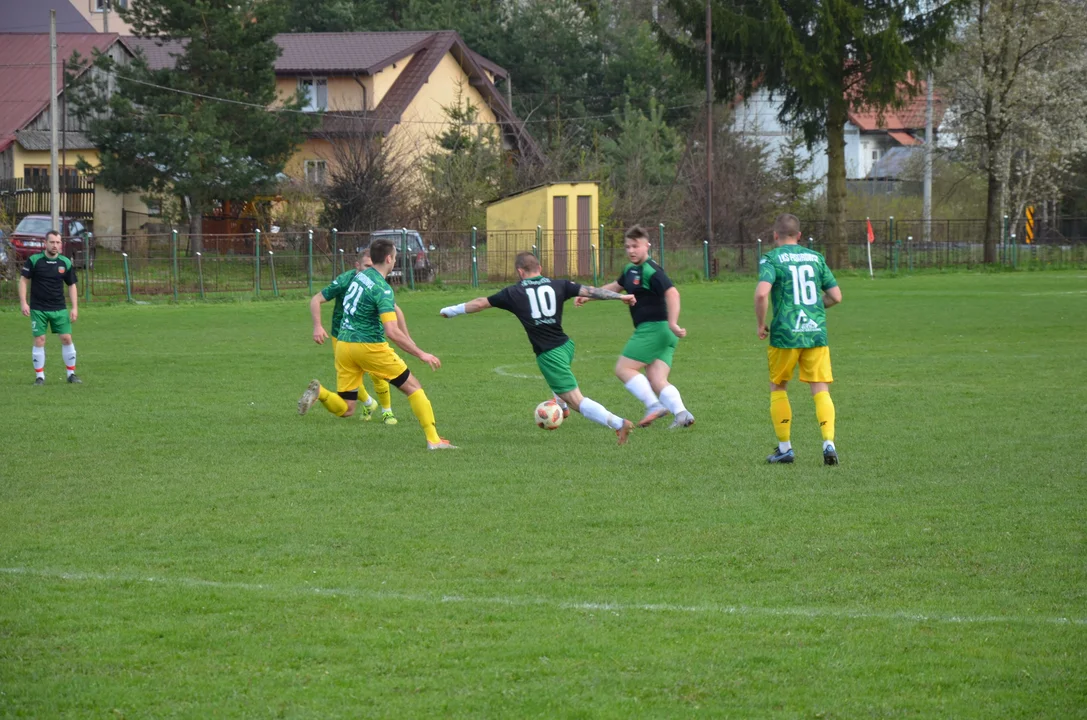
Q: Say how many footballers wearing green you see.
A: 6